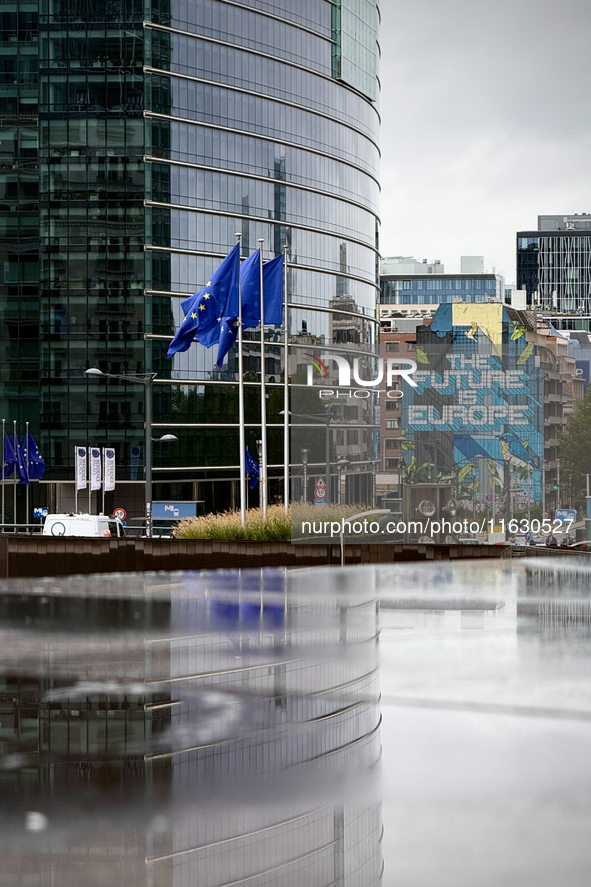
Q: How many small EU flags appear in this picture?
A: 4